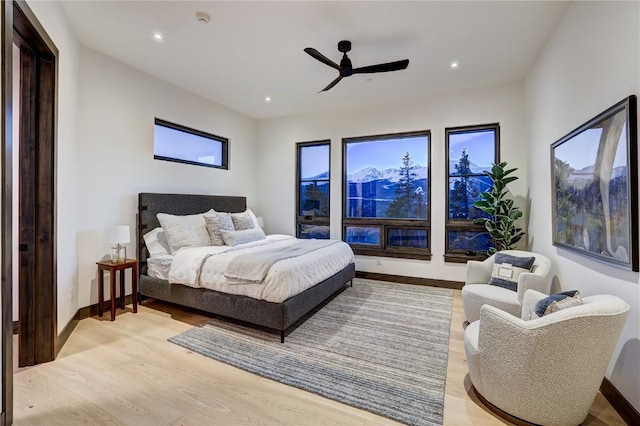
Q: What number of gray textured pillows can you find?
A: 2